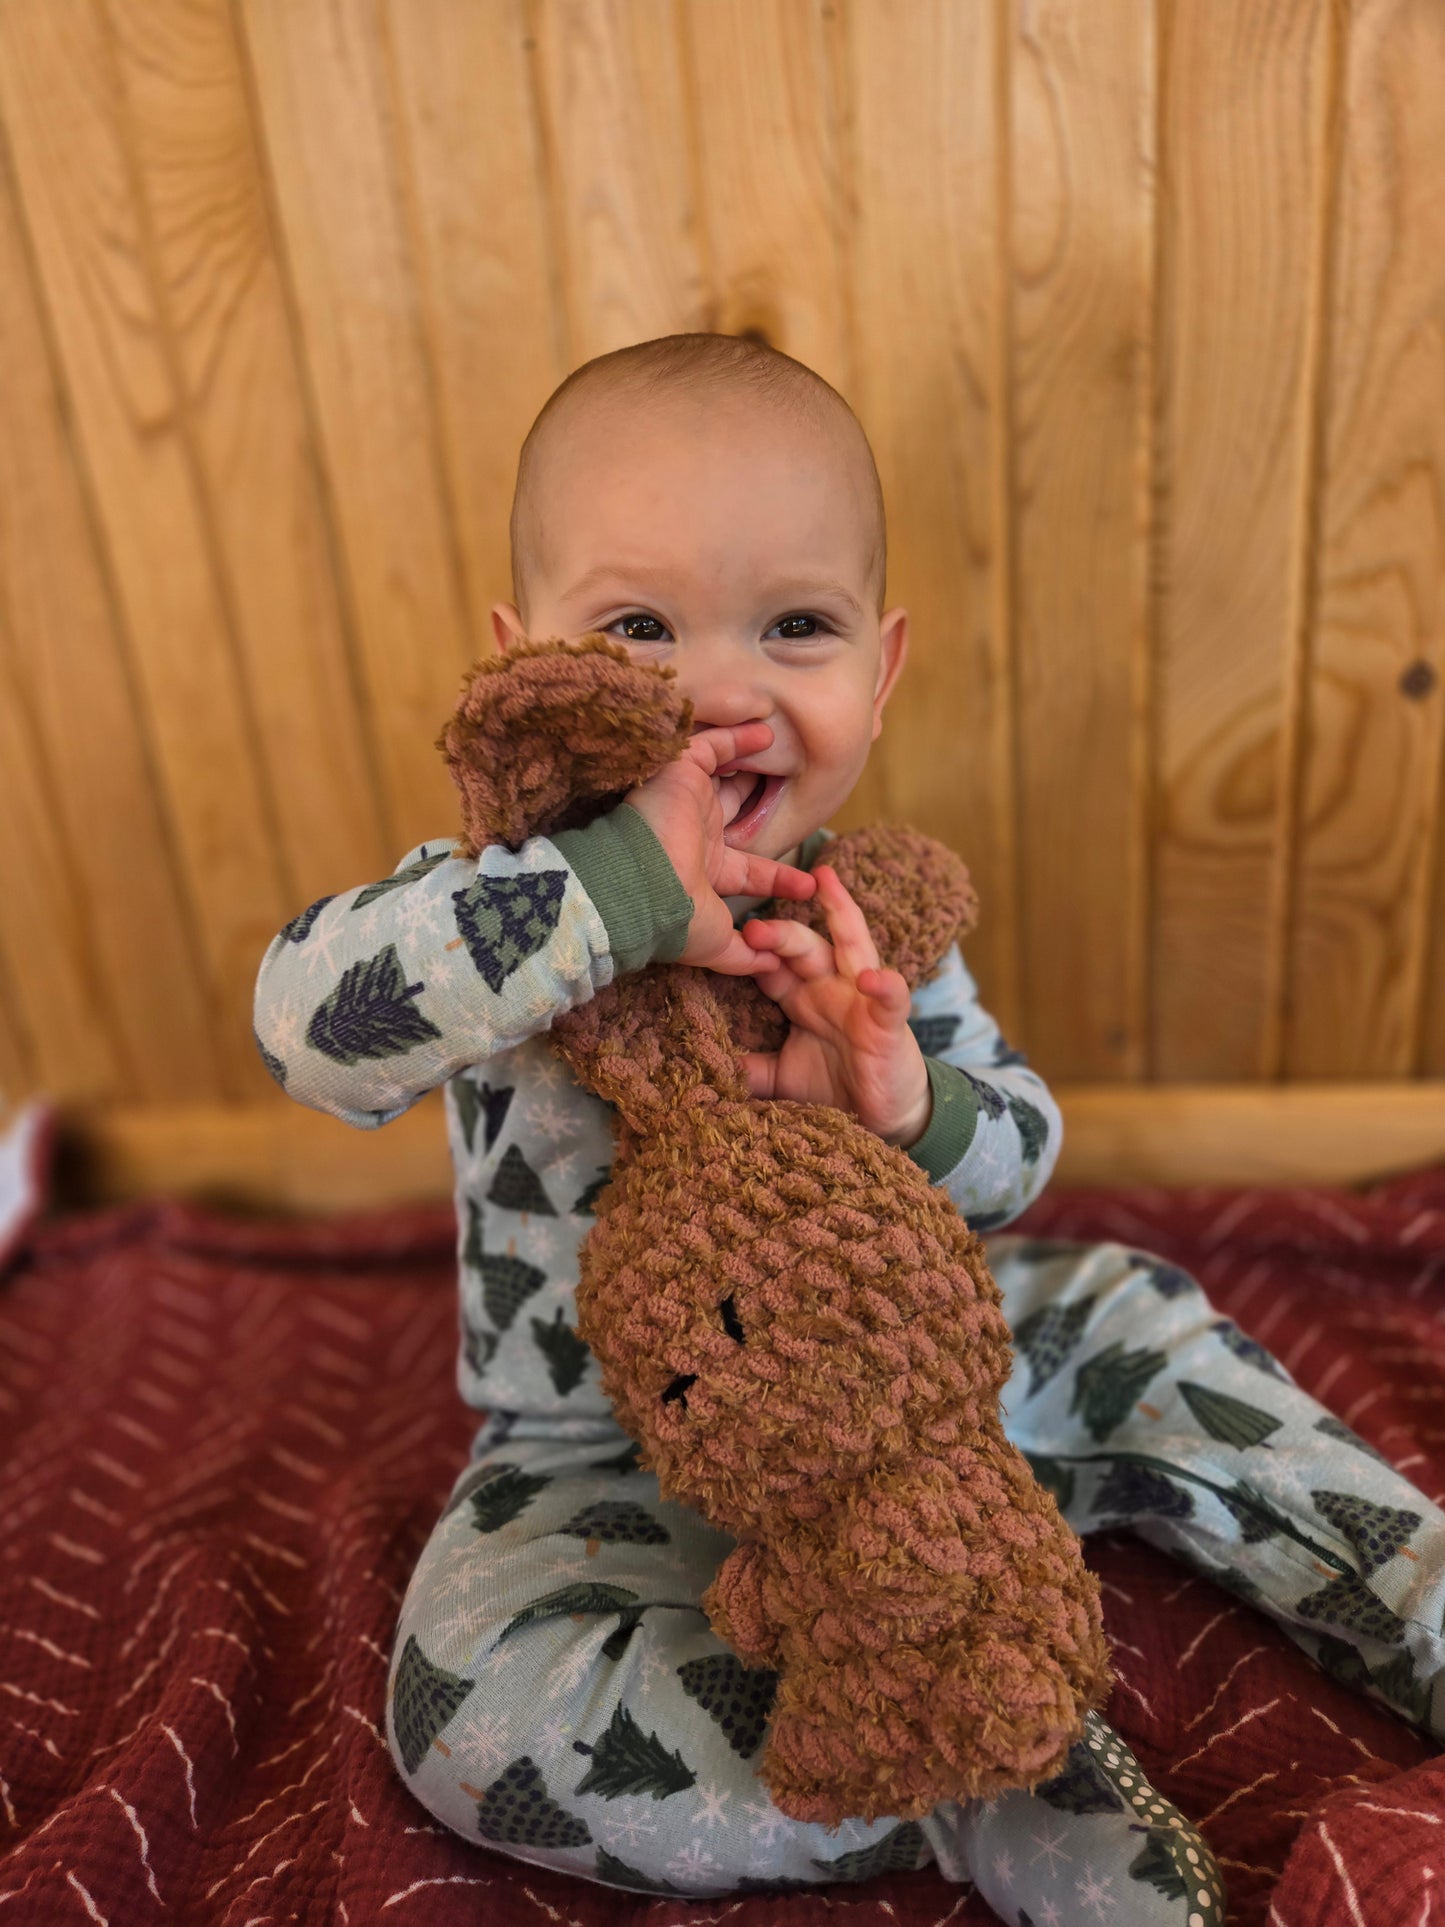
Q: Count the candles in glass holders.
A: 0